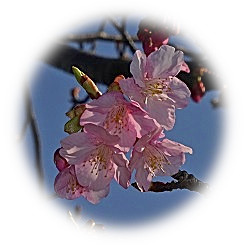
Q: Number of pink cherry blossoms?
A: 5